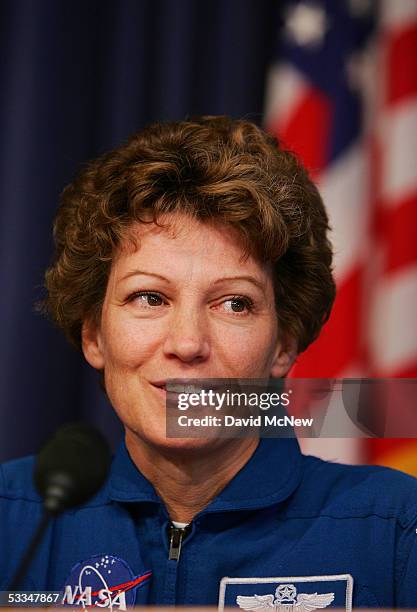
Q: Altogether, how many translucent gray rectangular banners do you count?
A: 1